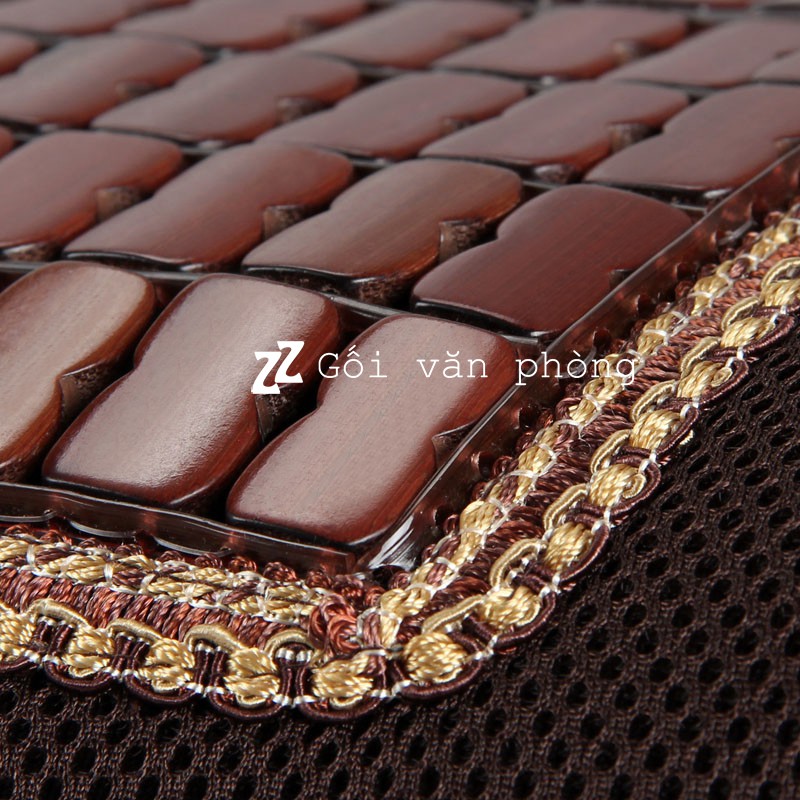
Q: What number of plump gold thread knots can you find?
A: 13